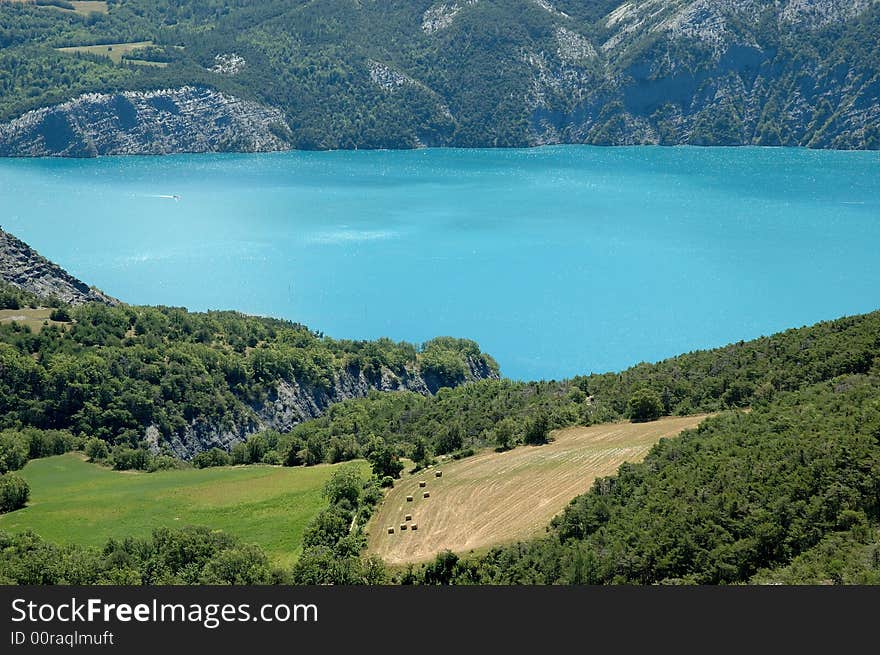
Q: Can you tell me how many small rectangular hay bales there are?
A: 8